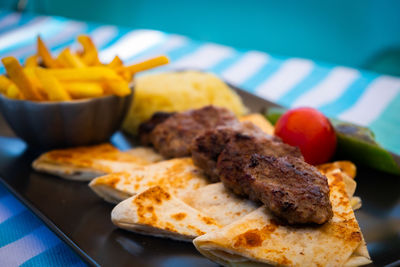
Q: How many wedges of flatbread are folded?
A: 4